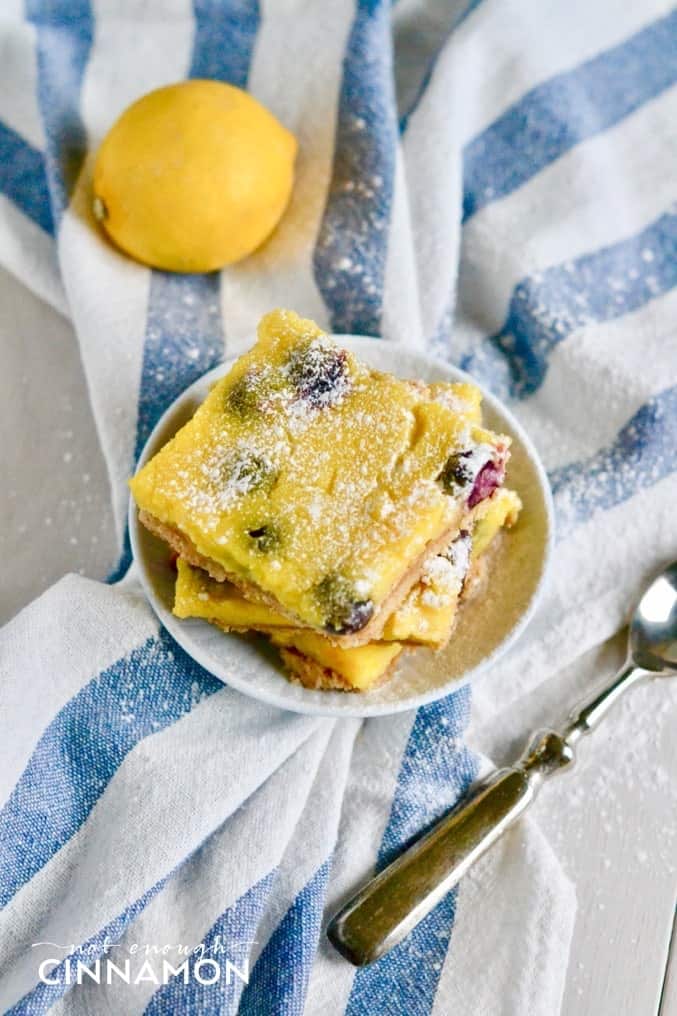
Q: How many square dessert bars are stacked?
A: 3